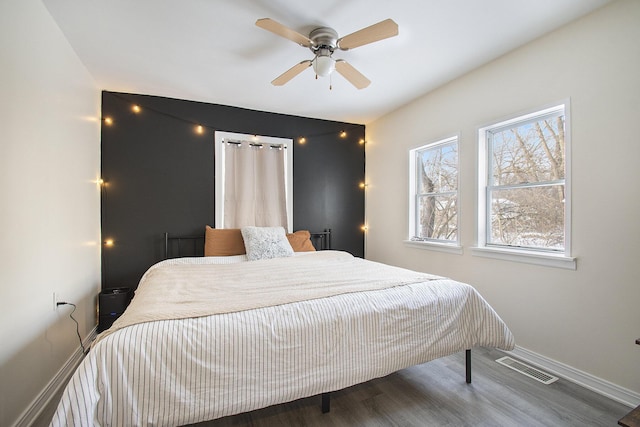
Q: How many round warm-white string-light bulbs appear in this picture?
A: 11